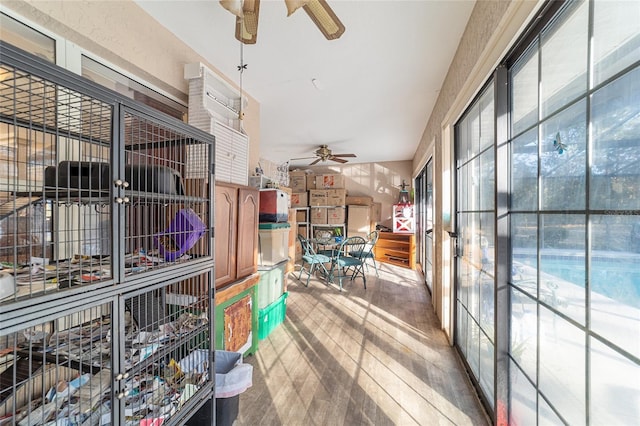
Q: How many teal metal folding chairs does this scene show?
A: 4